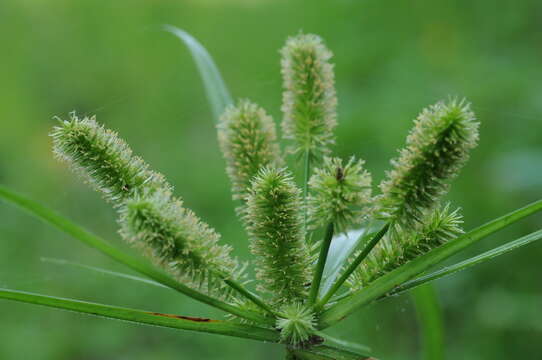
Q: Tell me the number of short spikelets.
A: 2